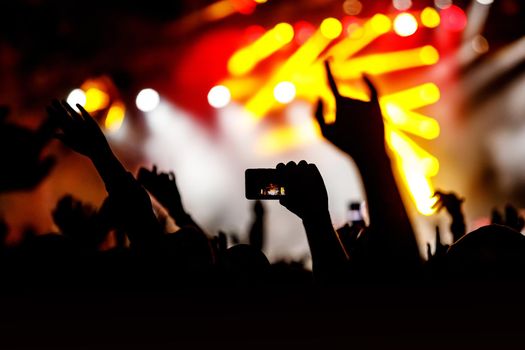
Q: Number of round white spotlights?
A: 5